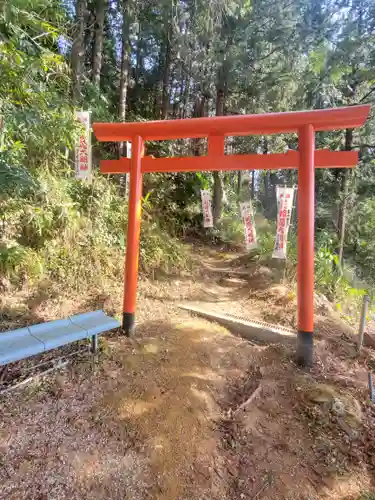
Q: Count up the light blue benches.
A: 1